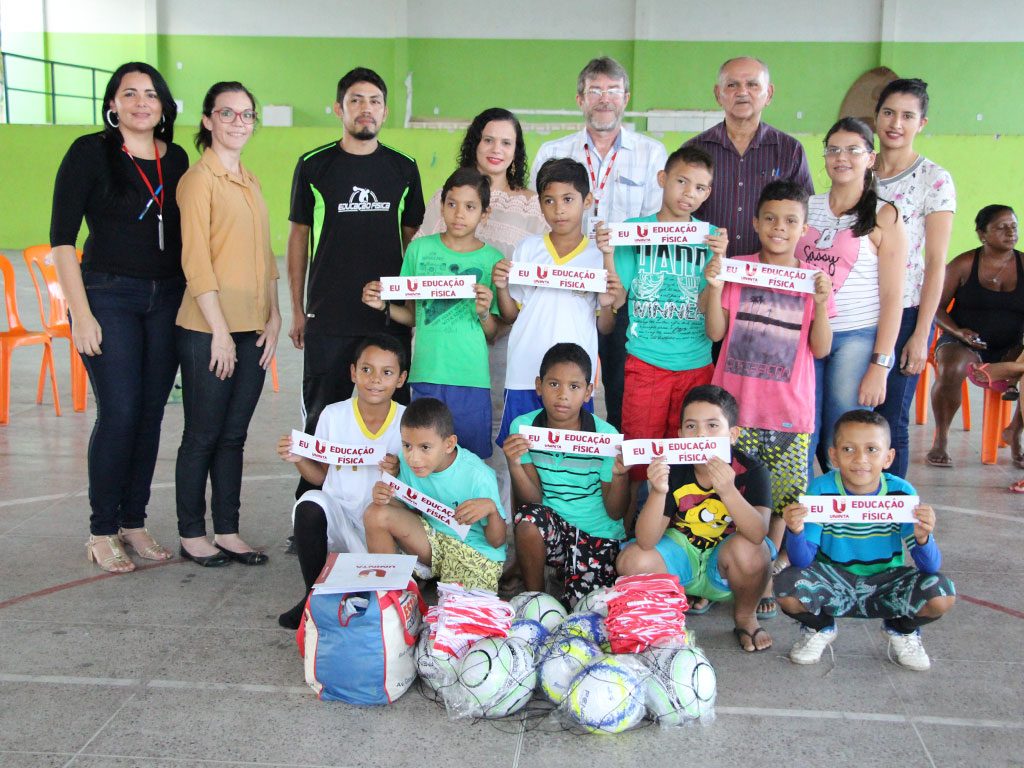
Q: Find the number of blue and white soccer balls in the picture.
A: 4